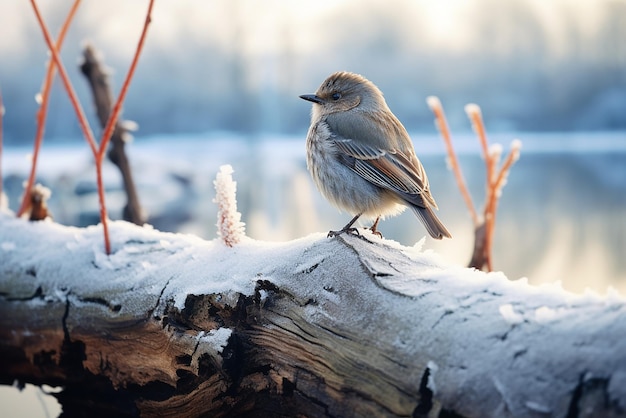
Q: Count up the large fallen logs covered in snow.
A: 1